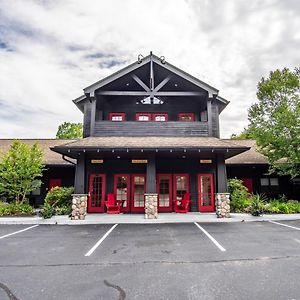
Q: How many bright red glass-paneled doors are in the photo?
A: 6